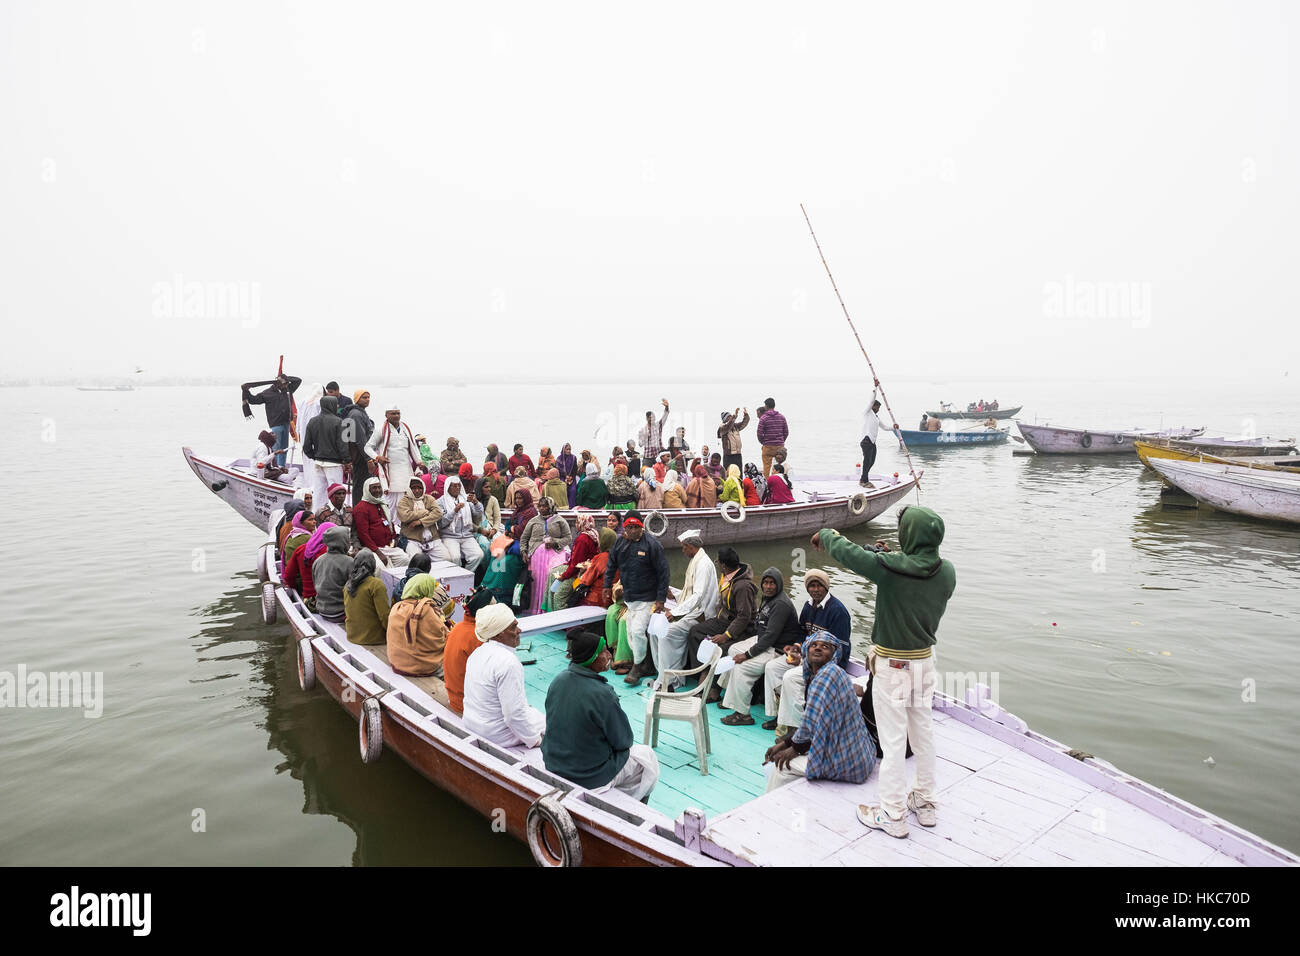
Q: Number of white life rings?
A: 3